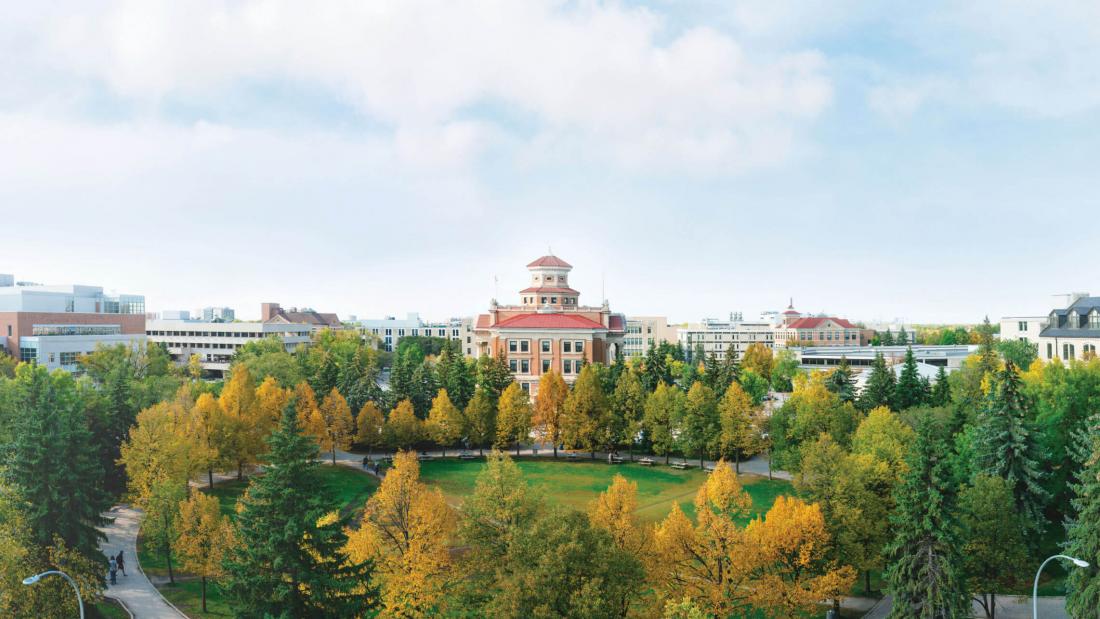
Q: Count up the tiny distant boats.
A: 0